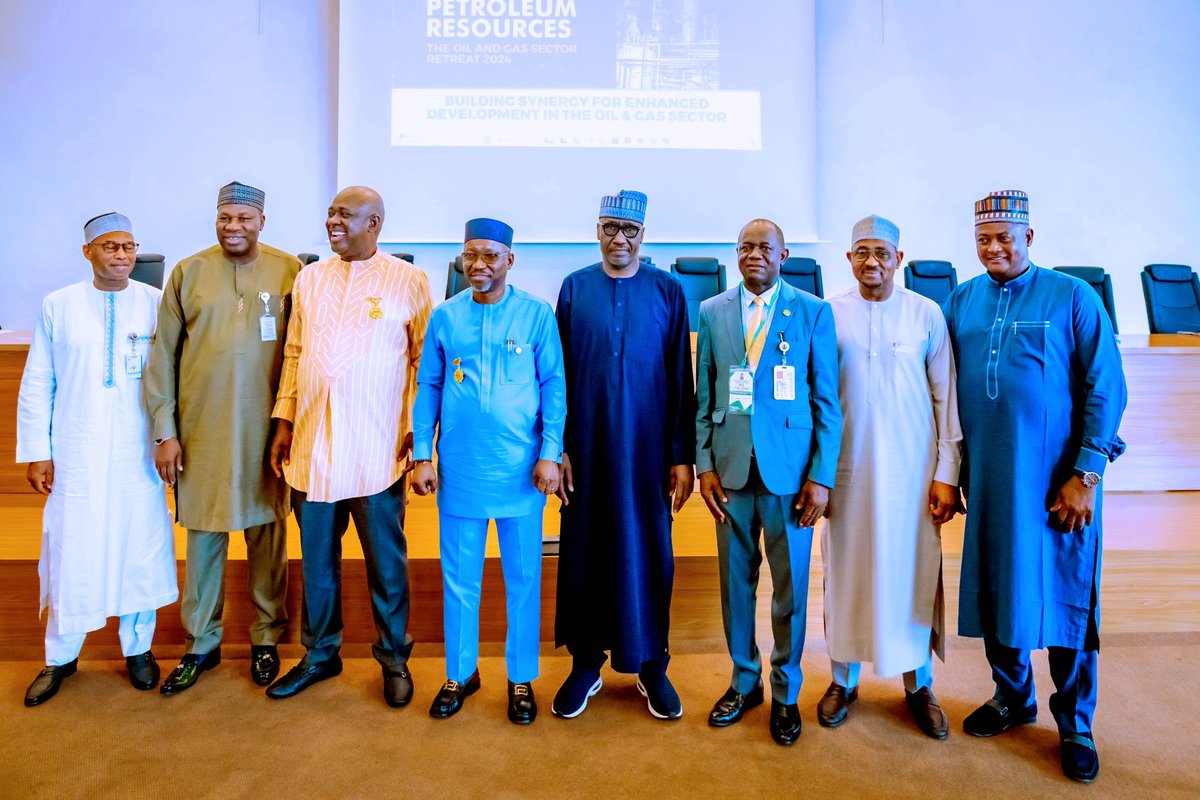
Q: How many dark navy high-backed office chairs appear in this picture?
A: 10